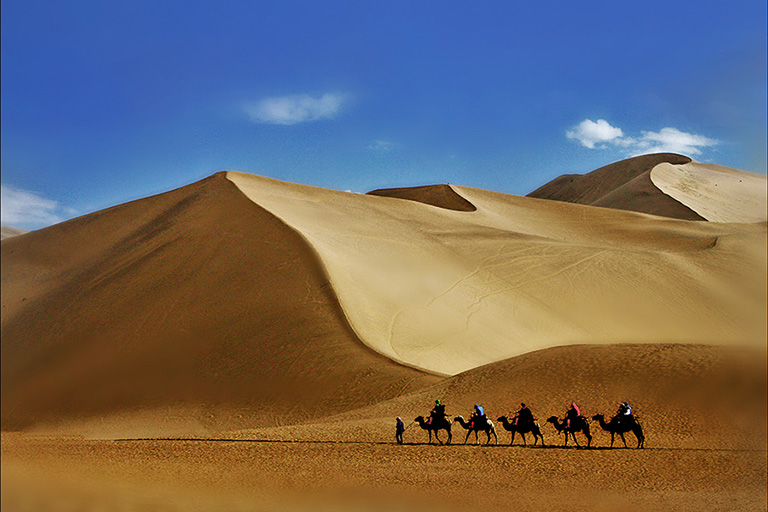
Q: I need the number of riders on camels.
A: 5